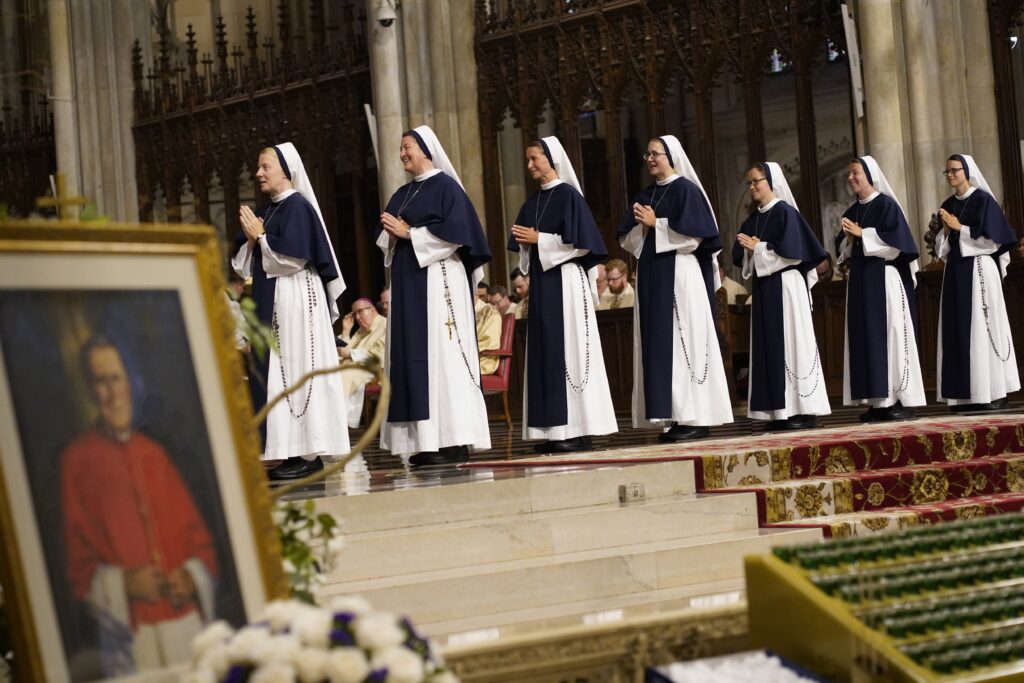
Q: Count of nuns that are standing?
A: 7